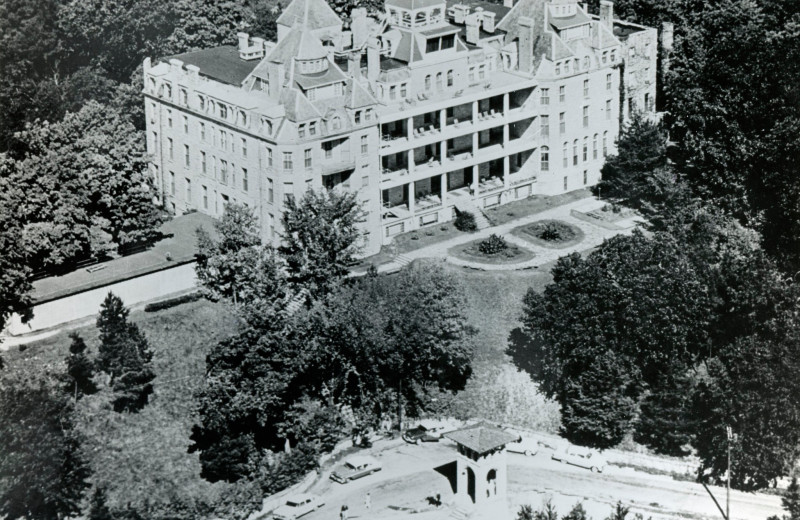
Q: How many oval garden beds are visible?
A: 2